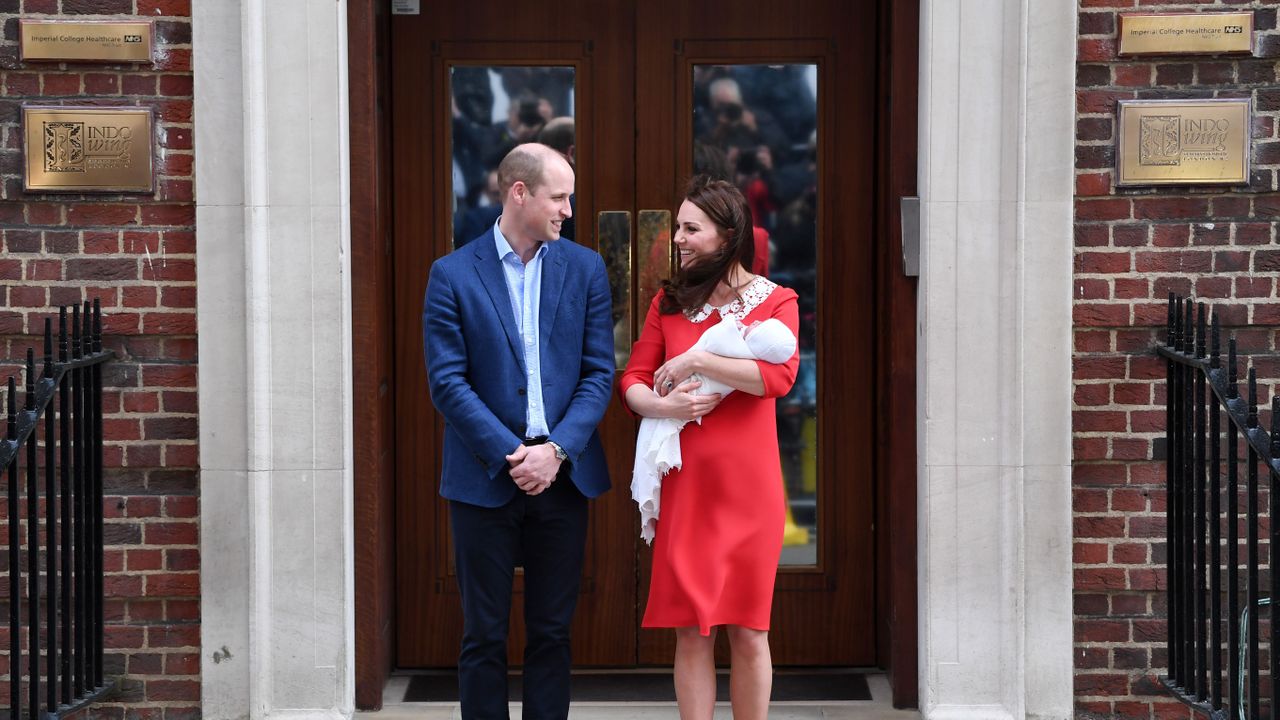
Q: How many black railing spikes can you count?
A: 15